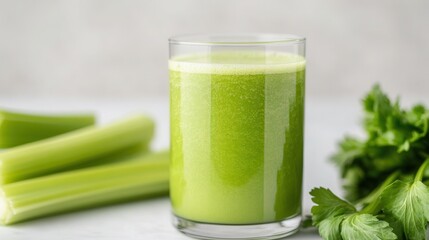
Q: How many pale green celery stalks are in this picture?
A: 3